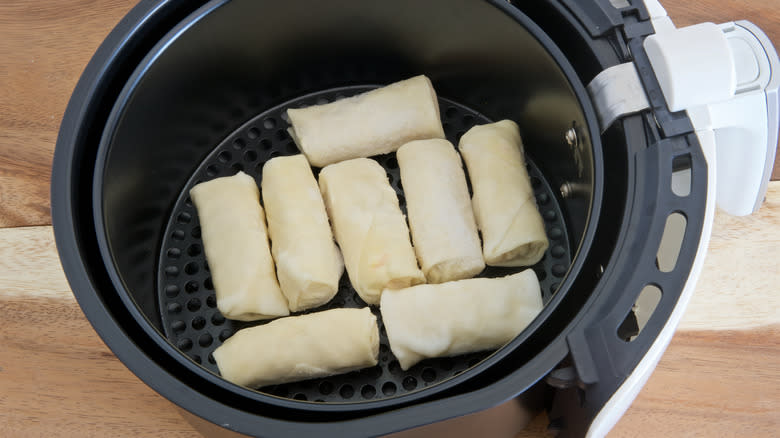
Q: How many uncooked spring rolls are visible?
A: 8